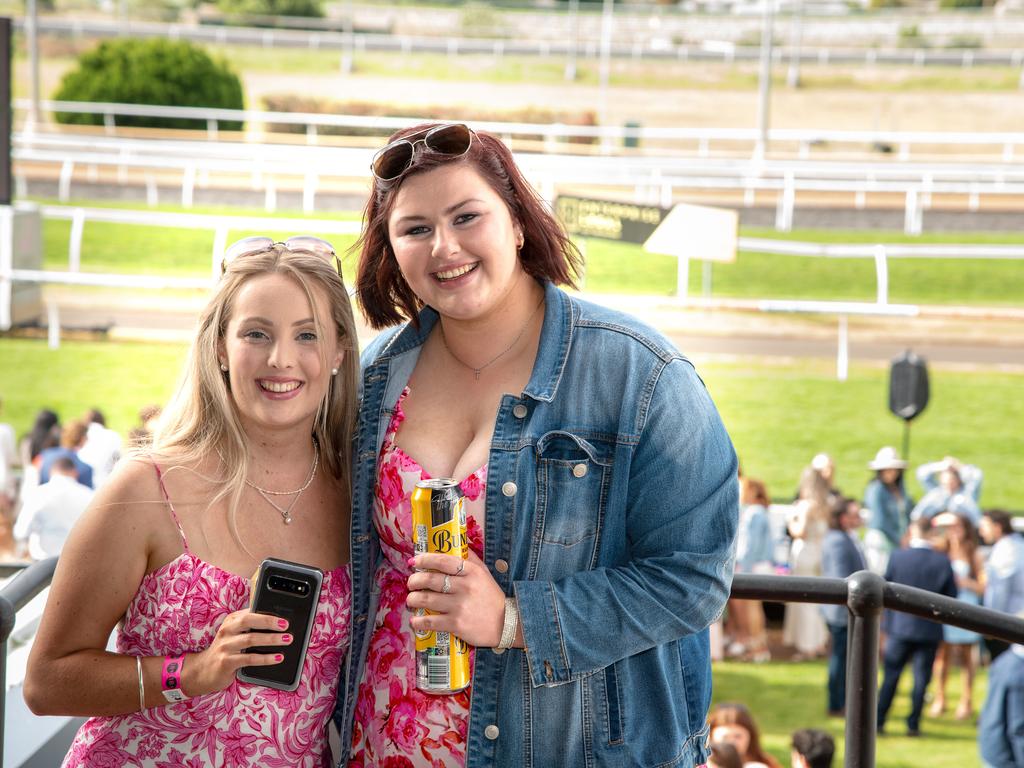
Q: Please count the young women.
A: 2